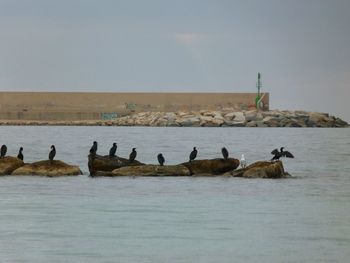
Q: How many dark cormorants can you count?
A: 10